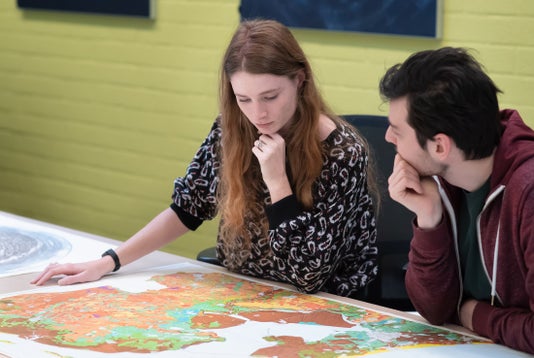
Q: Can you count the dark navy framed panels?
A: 2